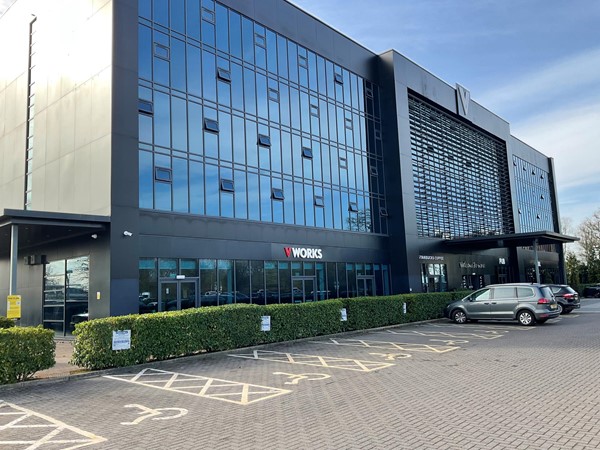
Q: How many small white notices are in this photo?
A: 4